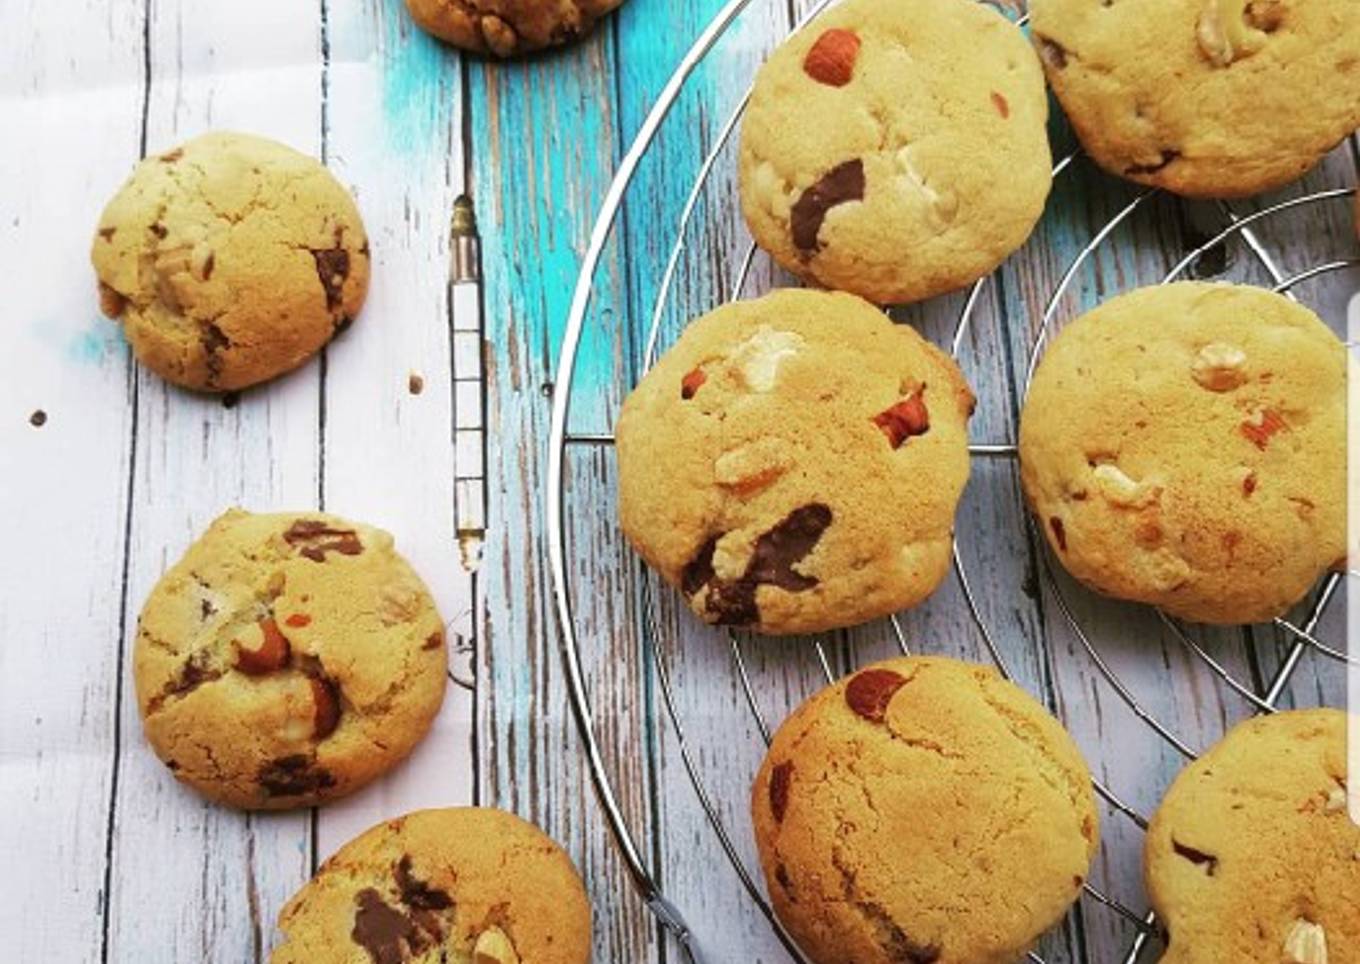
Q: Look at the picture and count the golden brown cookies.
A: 10